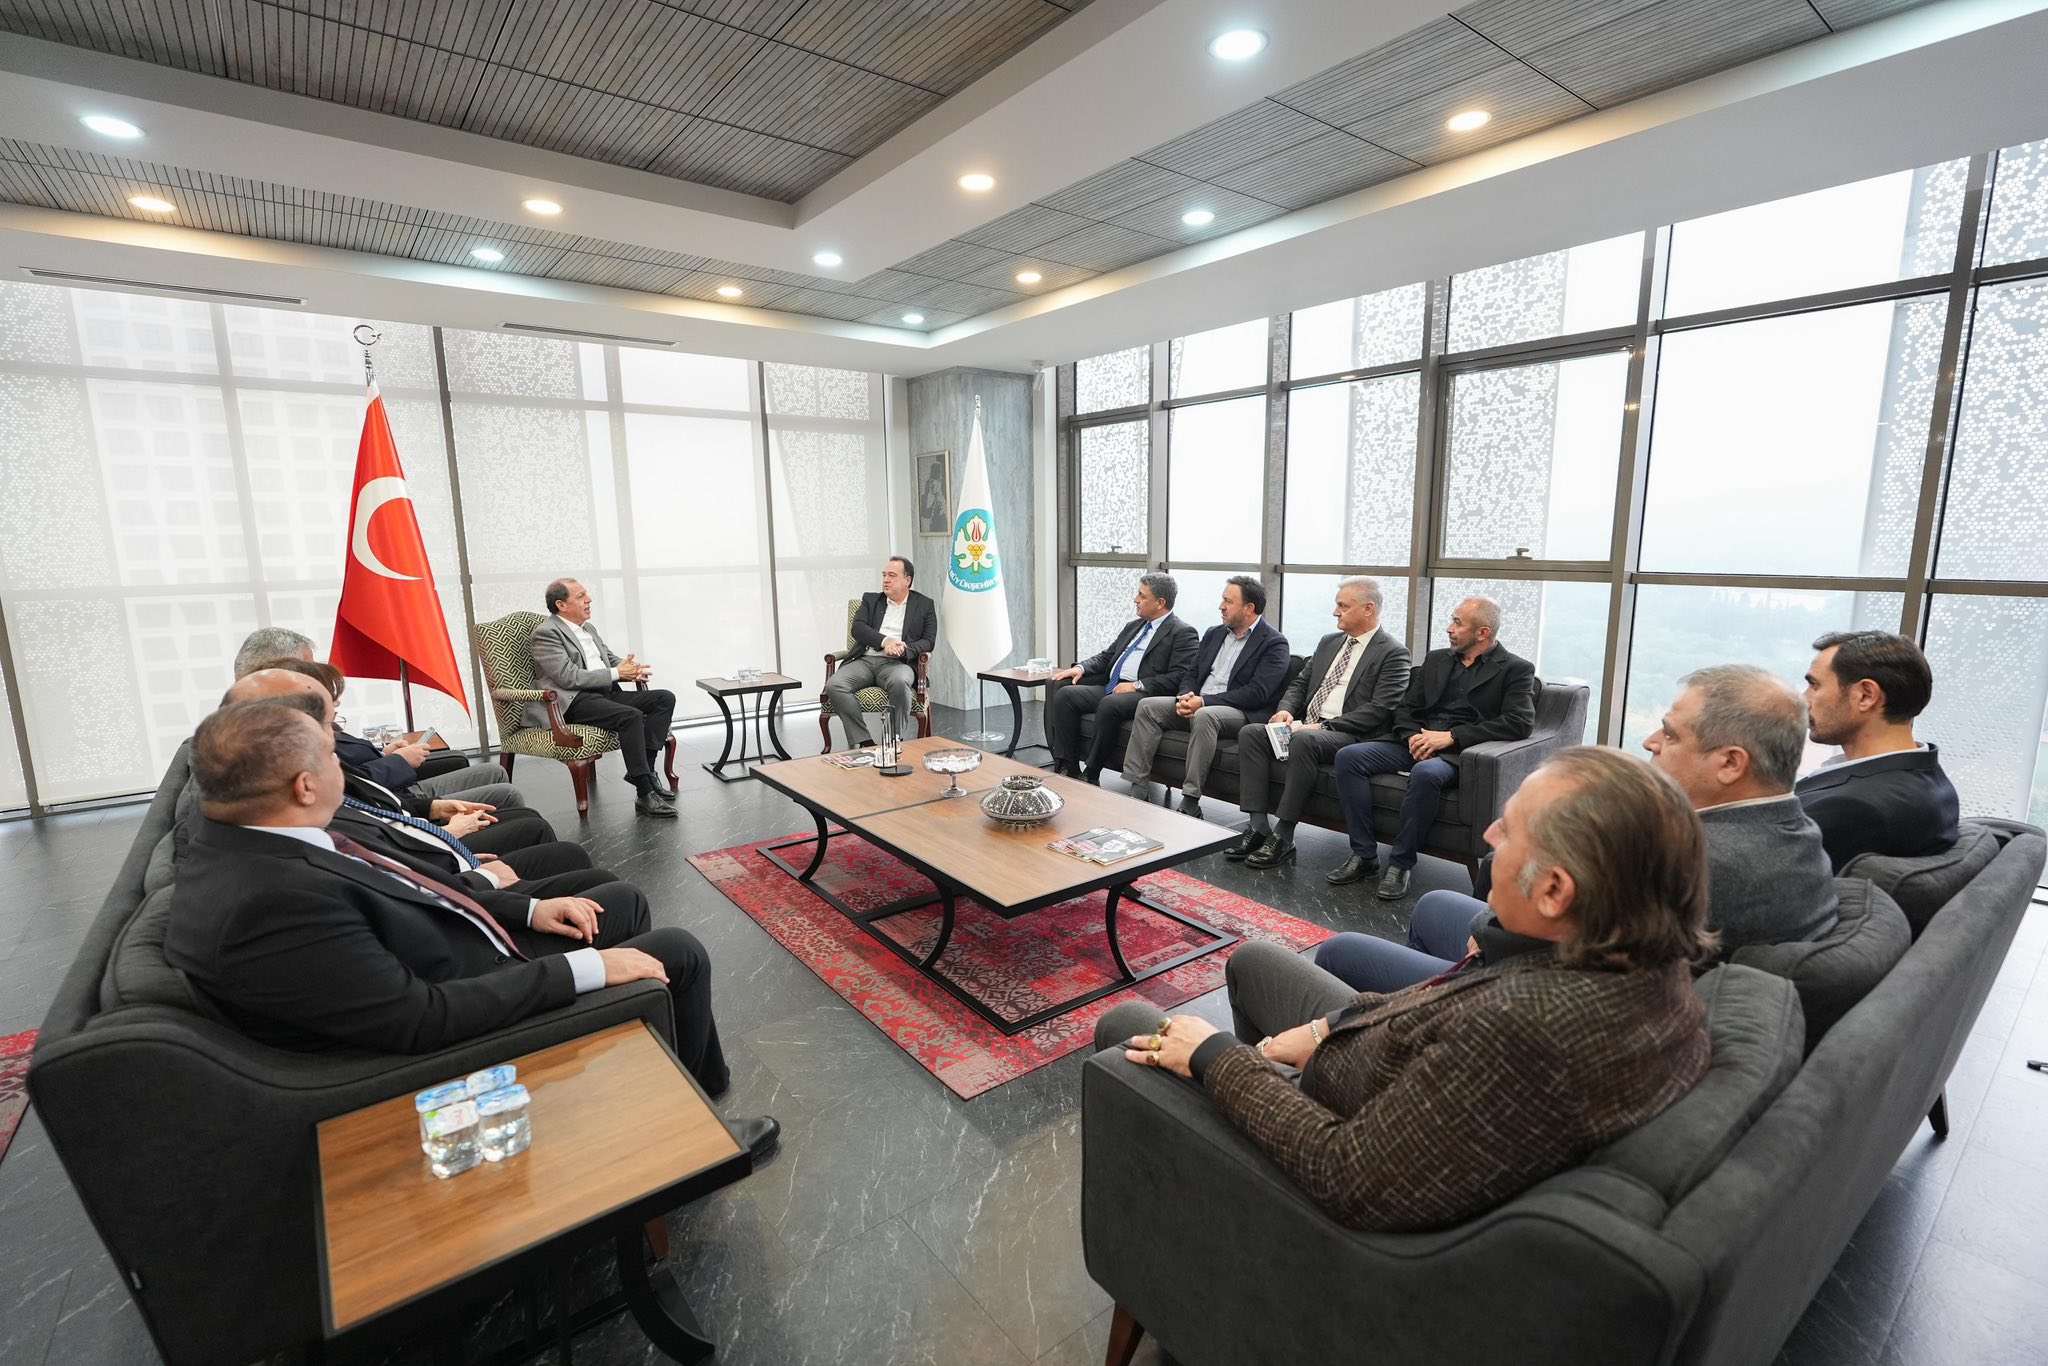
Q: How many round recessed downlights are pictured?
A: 12